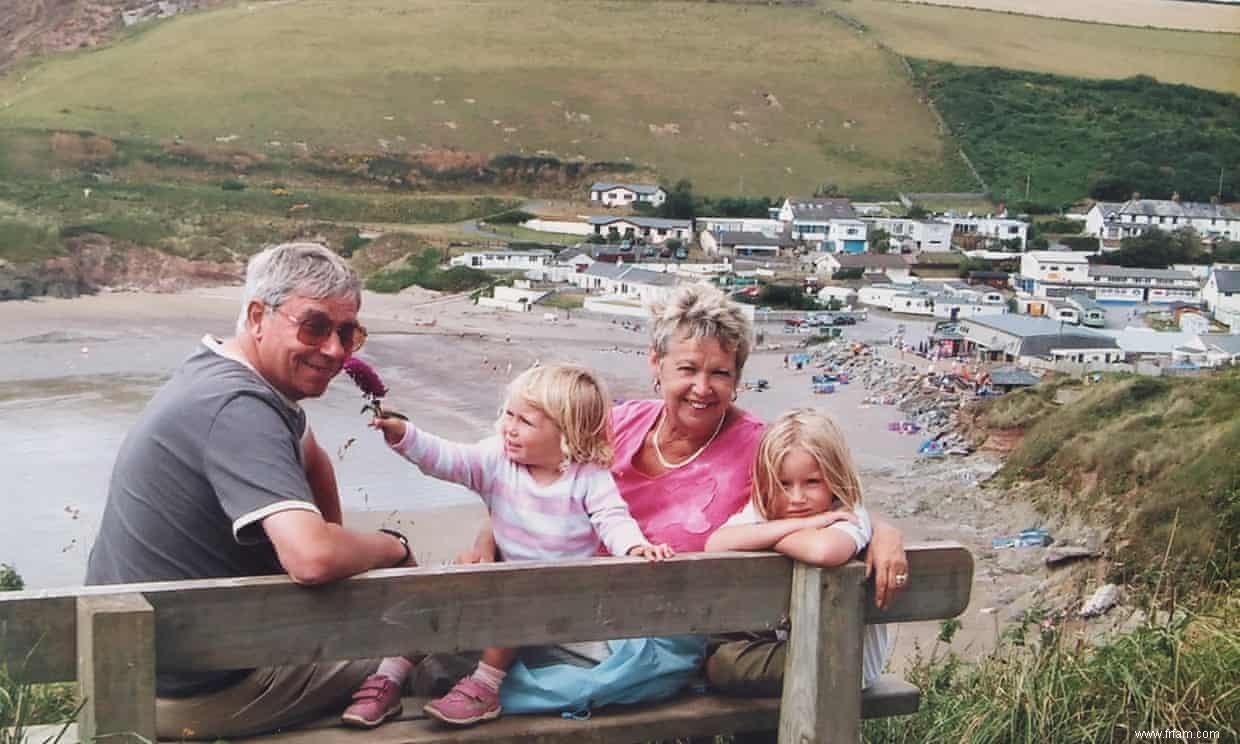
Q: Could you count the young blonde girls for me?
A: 2